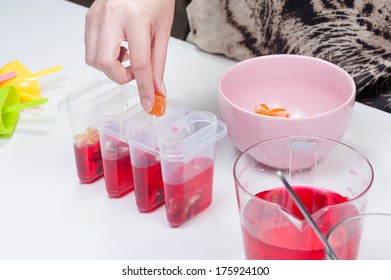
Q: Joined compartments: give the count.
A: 4